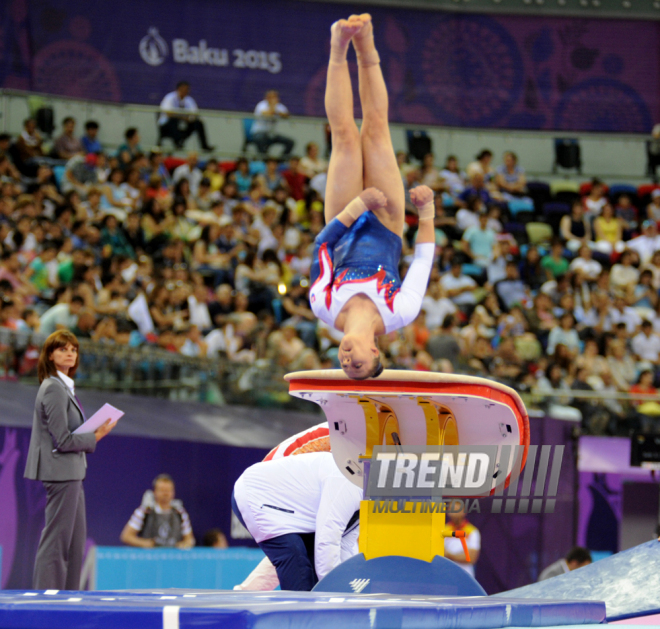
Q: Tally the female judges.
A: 1